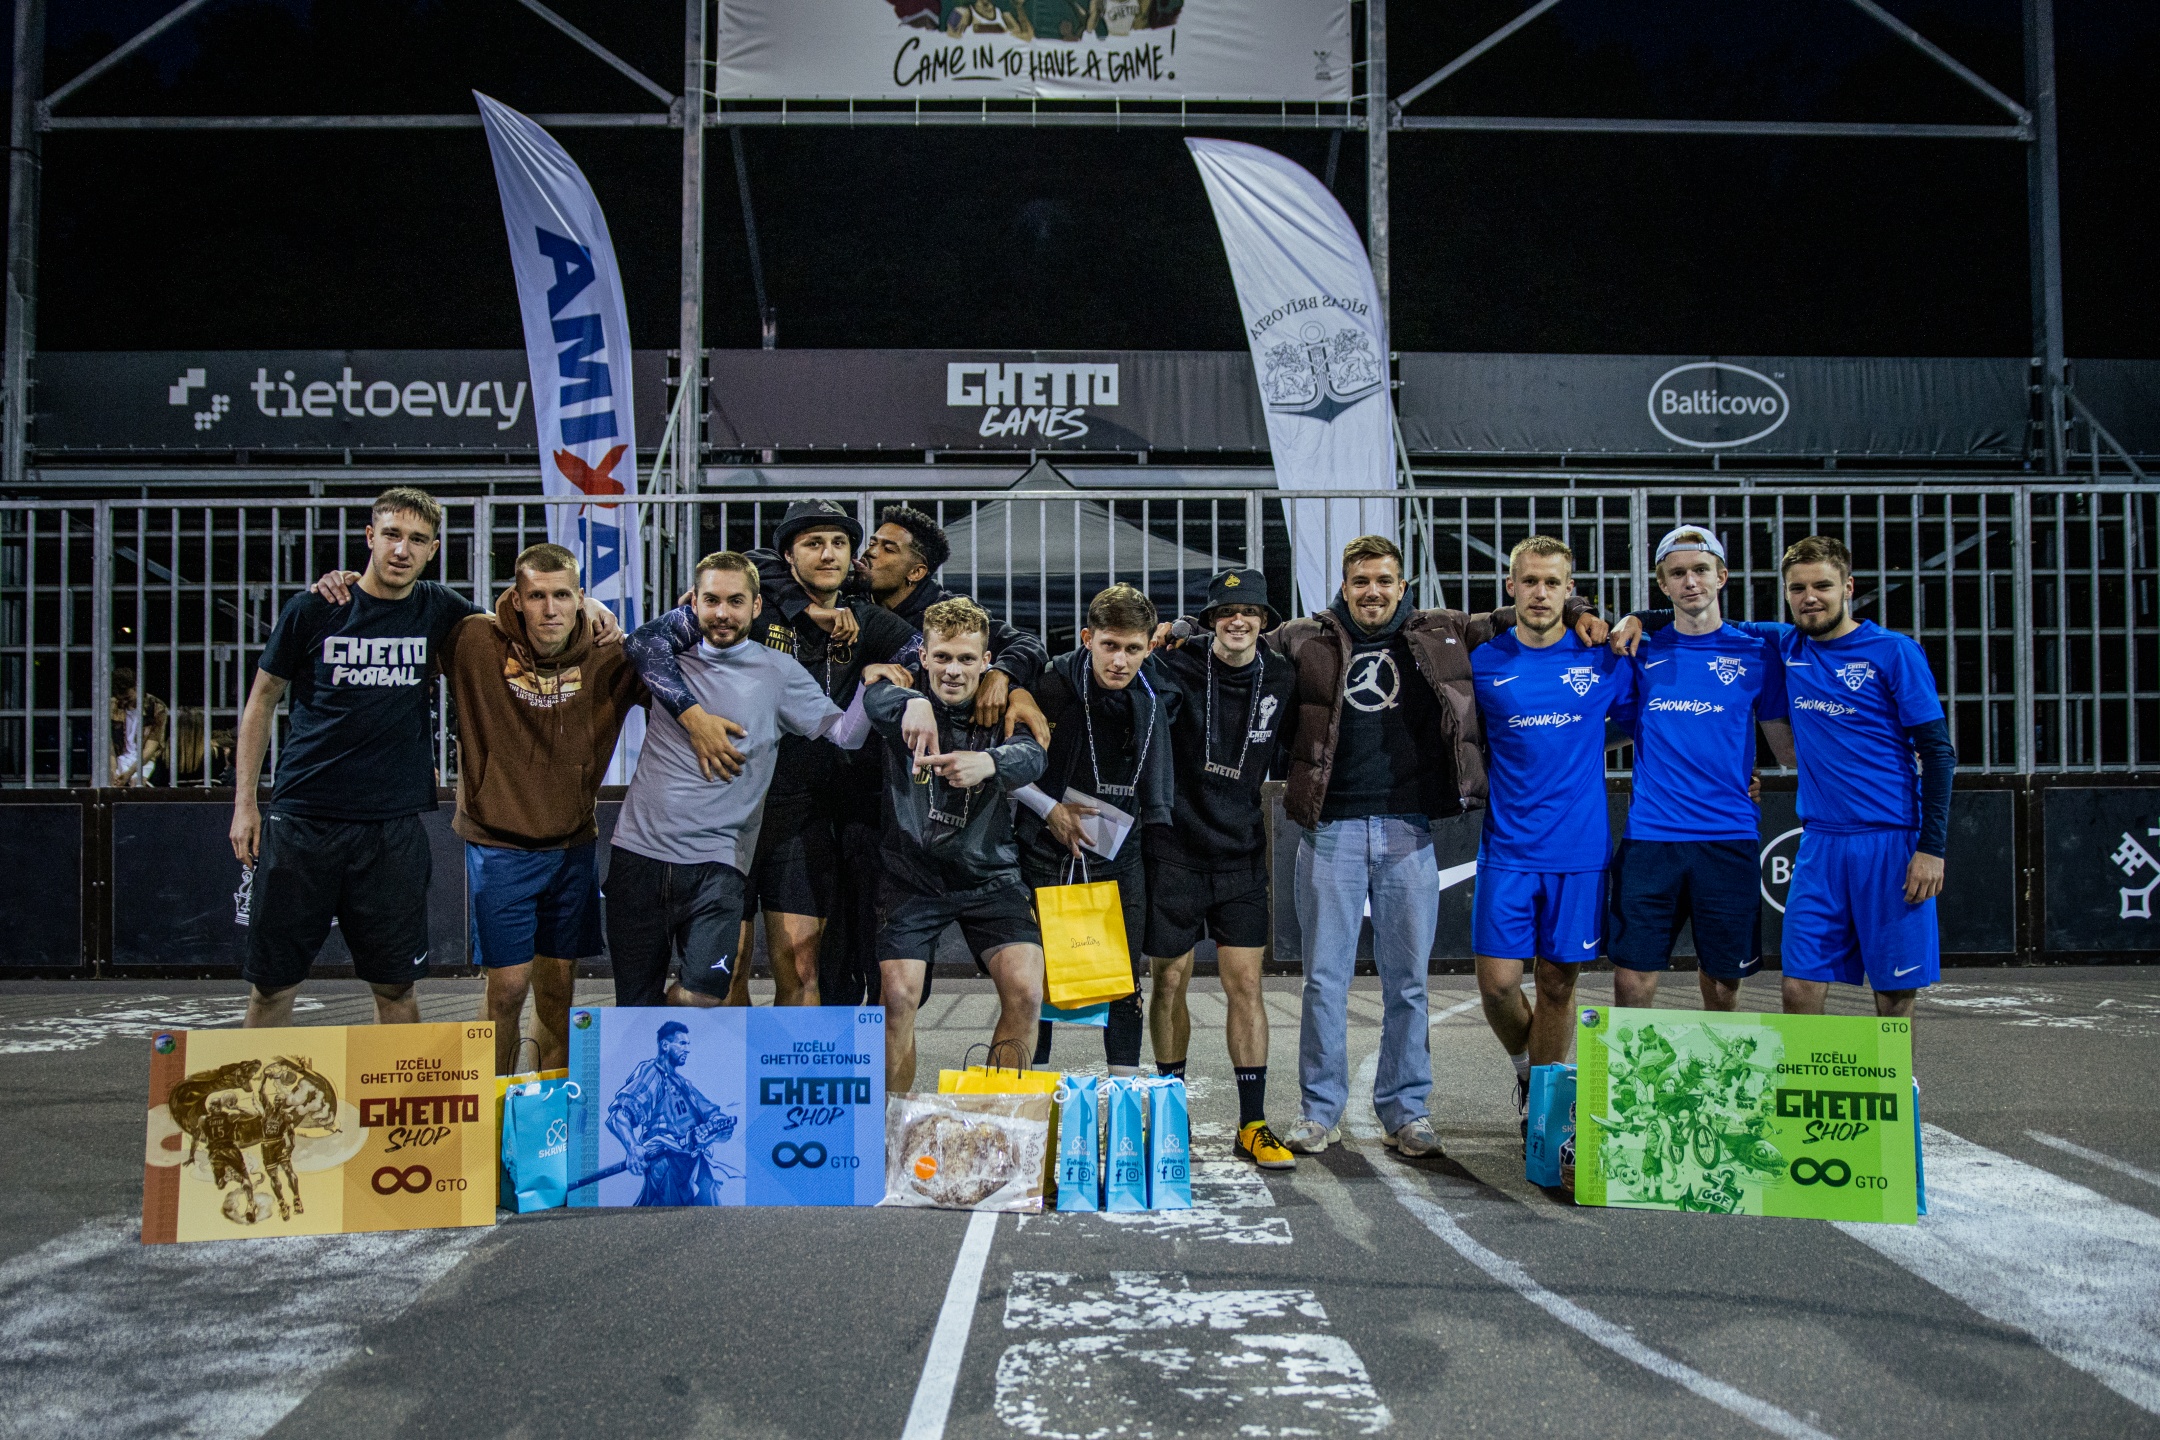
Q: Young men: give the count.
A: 12